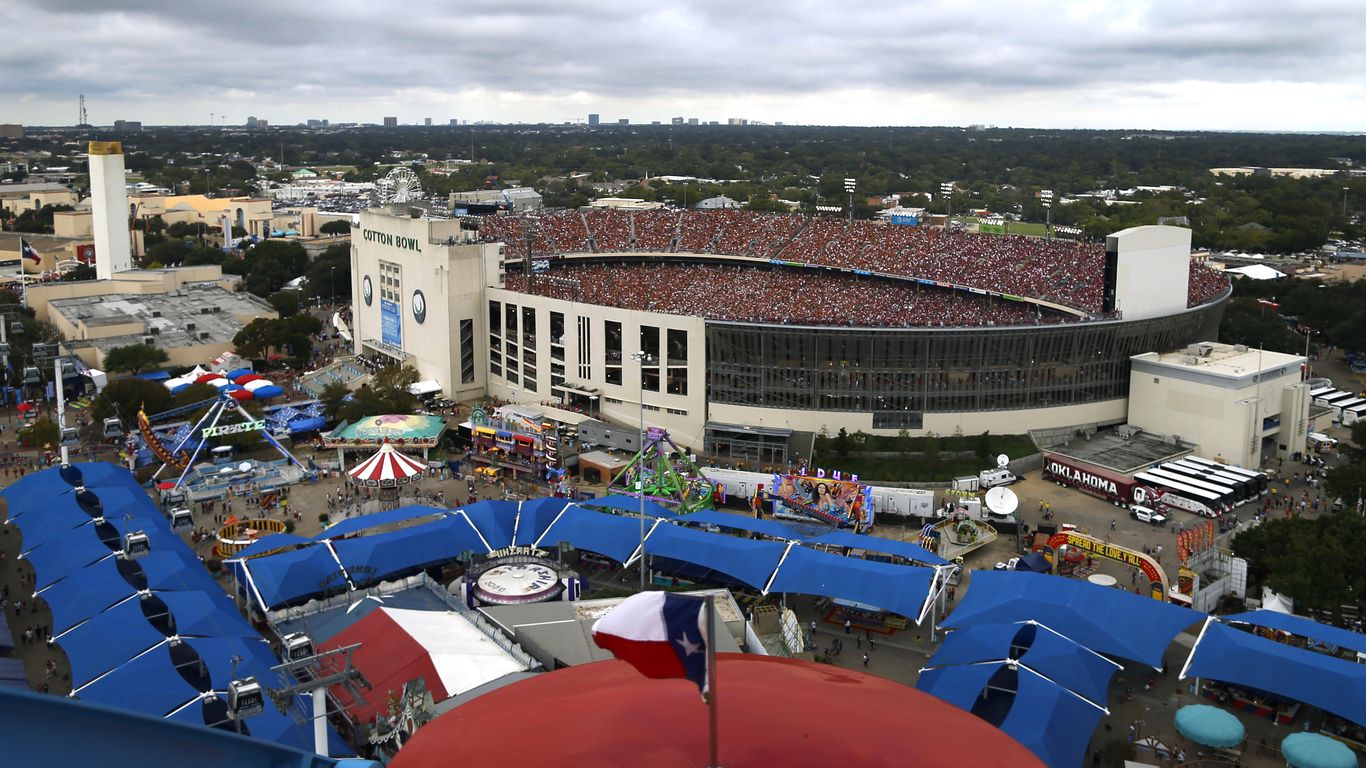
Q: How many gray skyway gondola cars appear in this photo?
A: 11